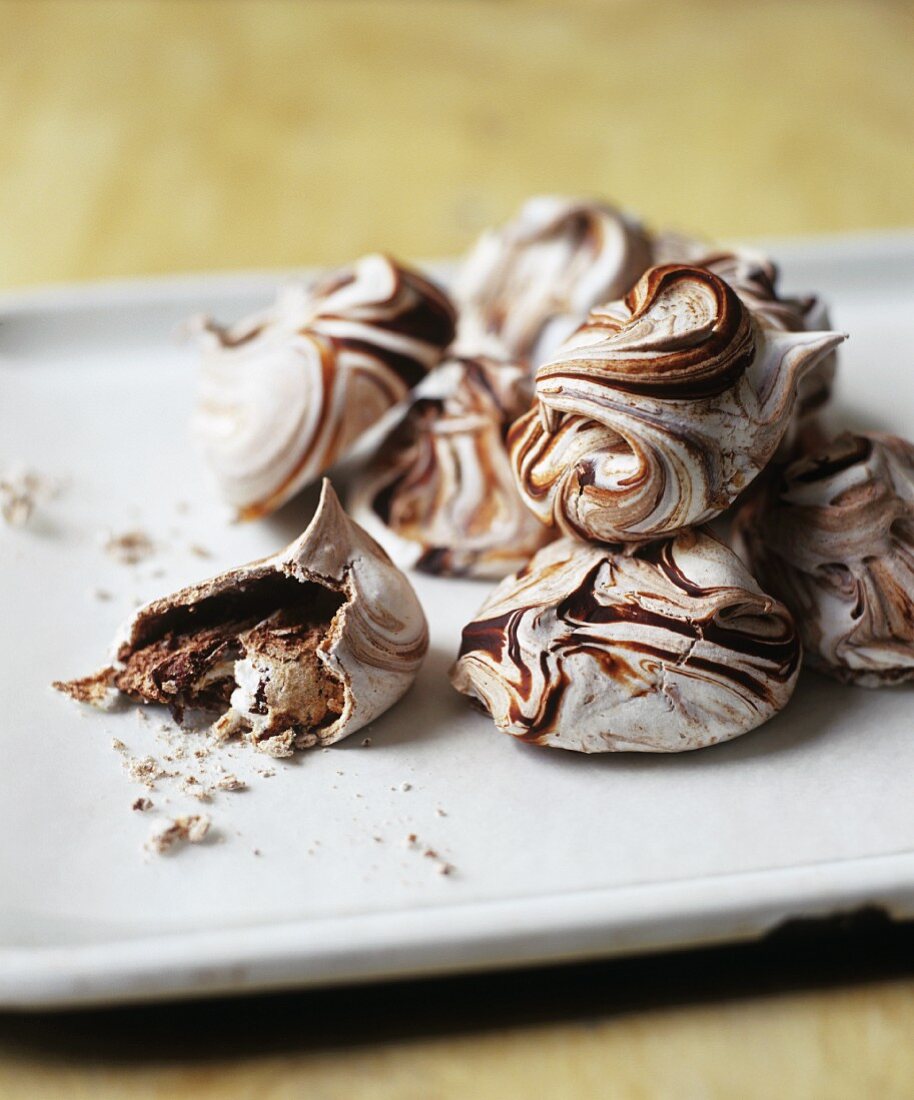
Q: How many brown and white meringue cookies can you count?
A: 8